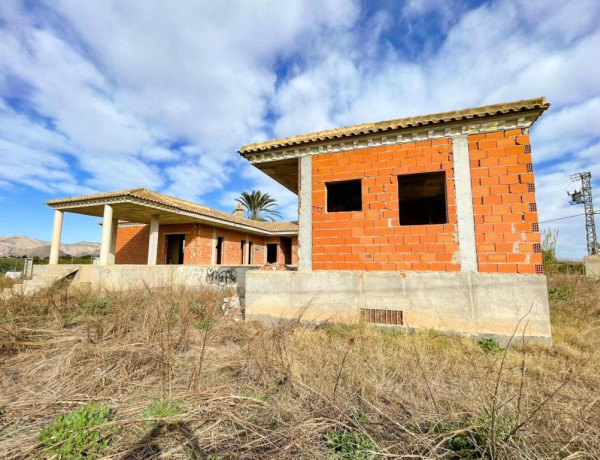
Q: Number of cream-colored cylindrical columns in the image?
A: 4